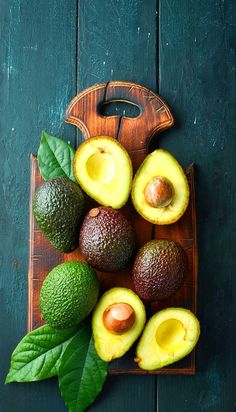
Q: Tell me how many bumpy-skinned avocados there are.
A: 4